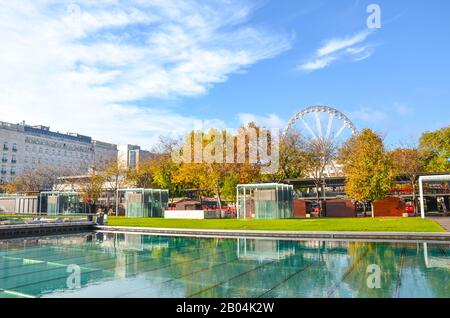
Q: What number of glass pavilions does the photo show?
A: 3